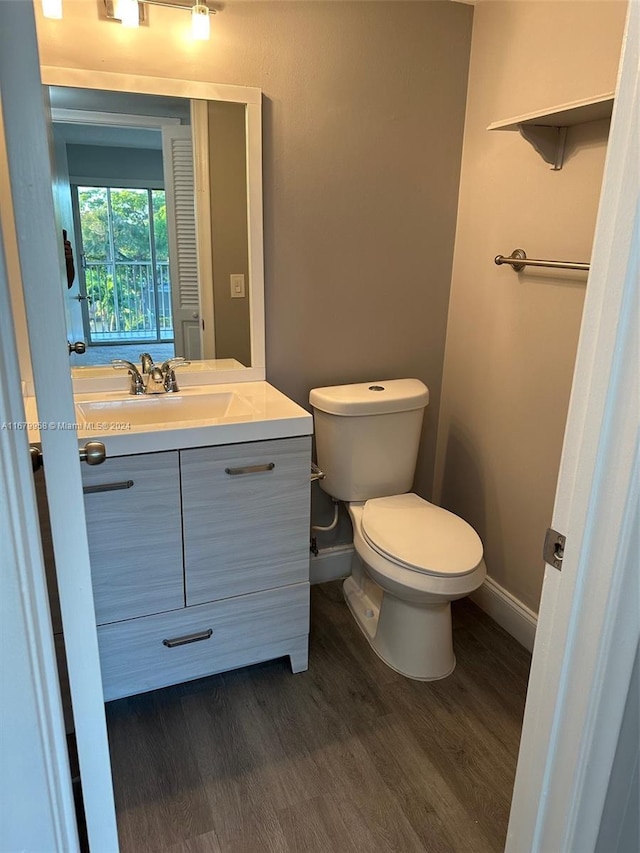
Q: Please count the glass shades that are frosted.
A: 3